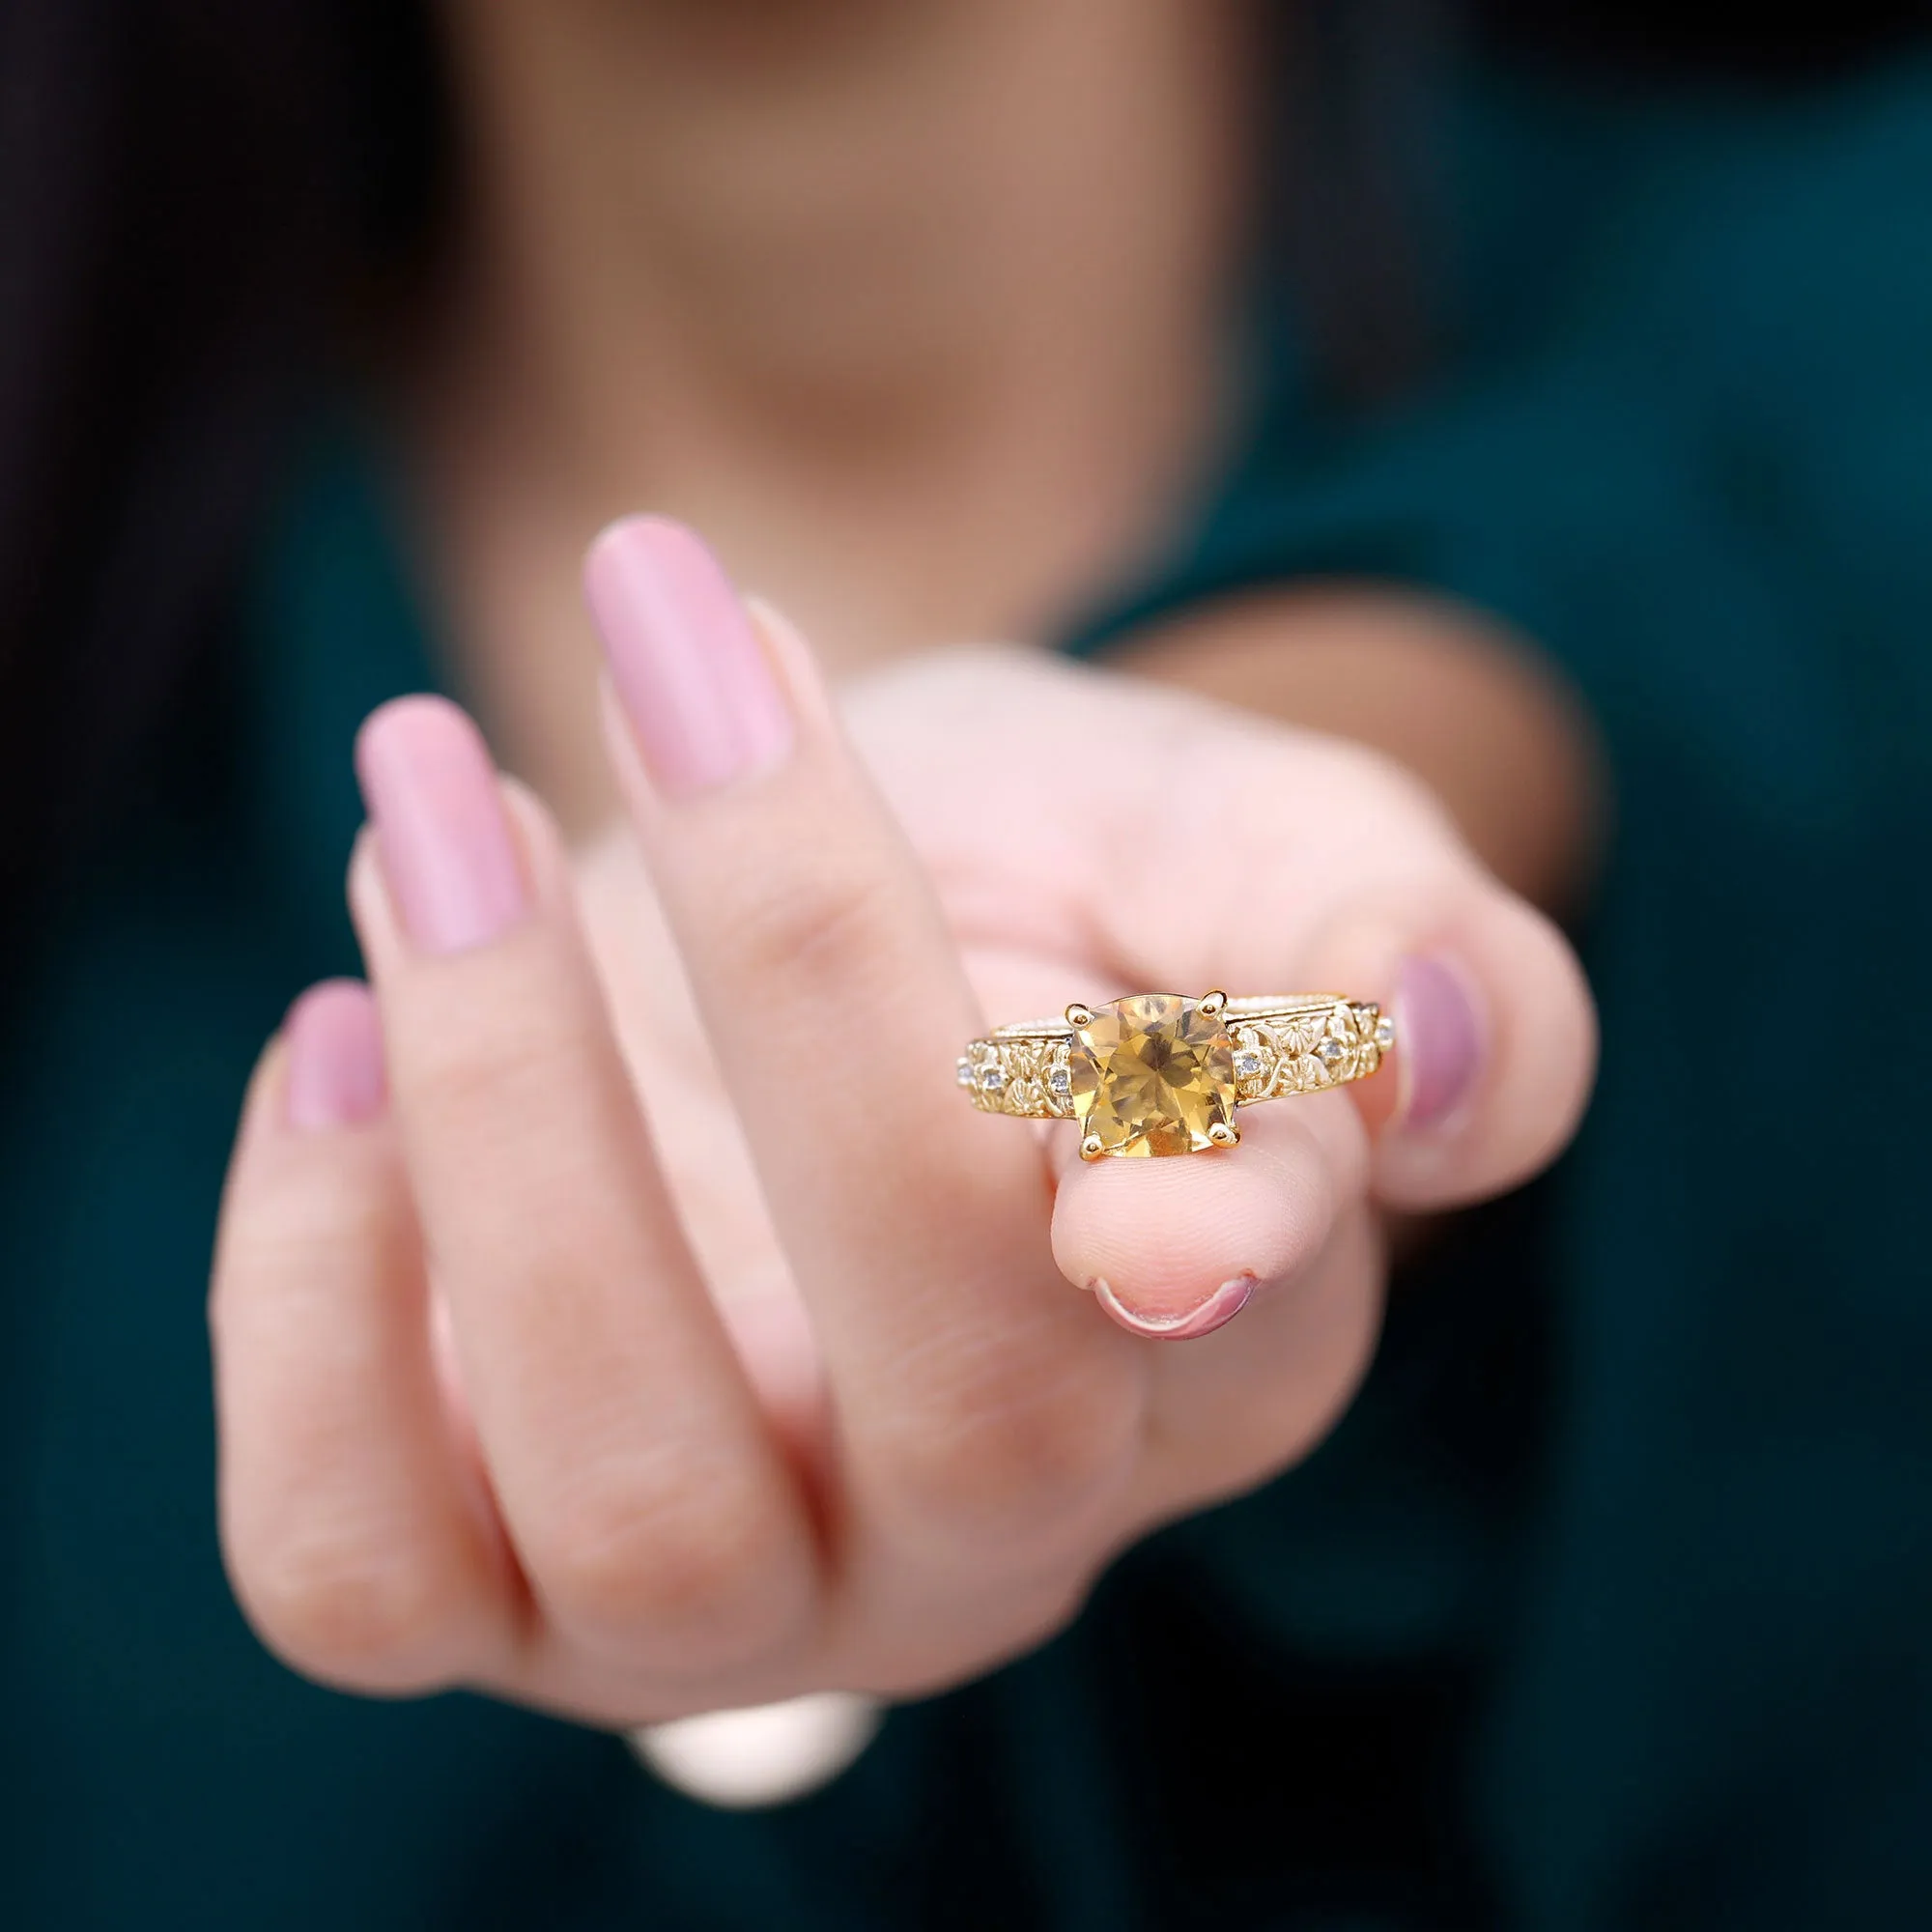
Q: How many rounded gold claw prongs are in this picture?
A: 4